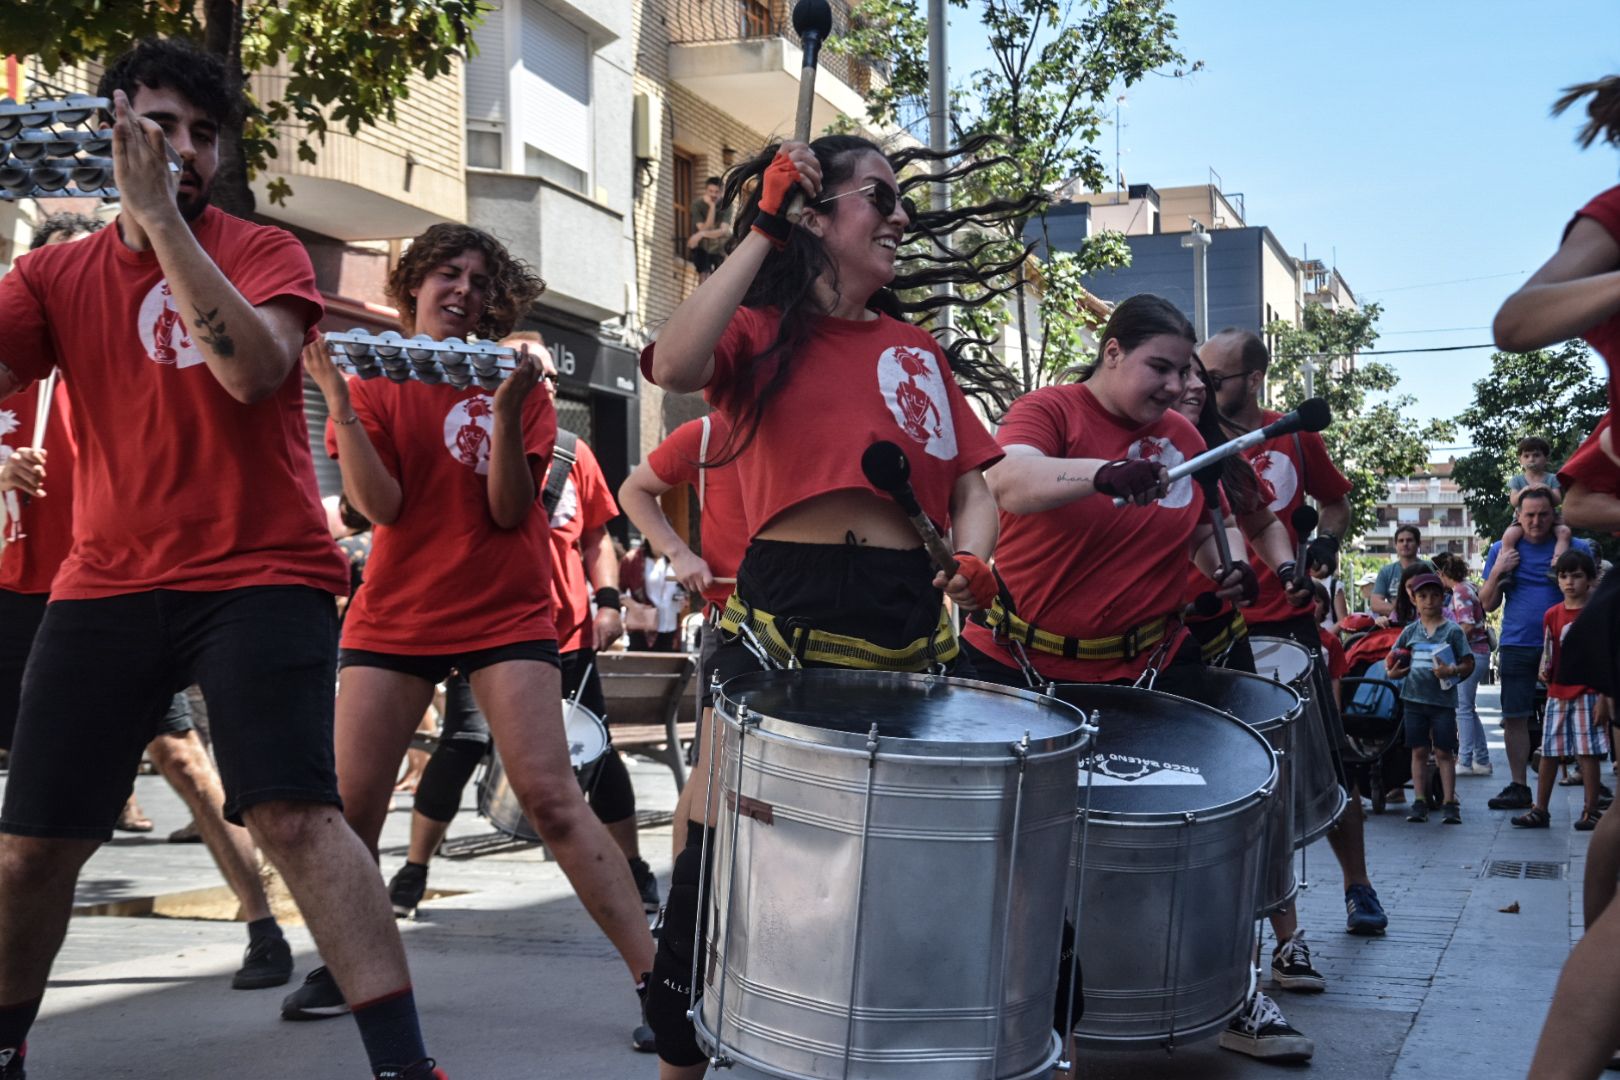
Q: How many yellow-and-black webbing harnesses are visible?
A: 3